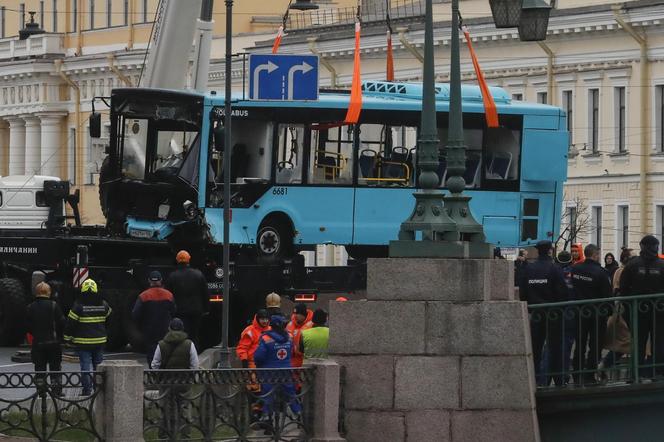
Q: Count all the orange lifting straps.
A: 4